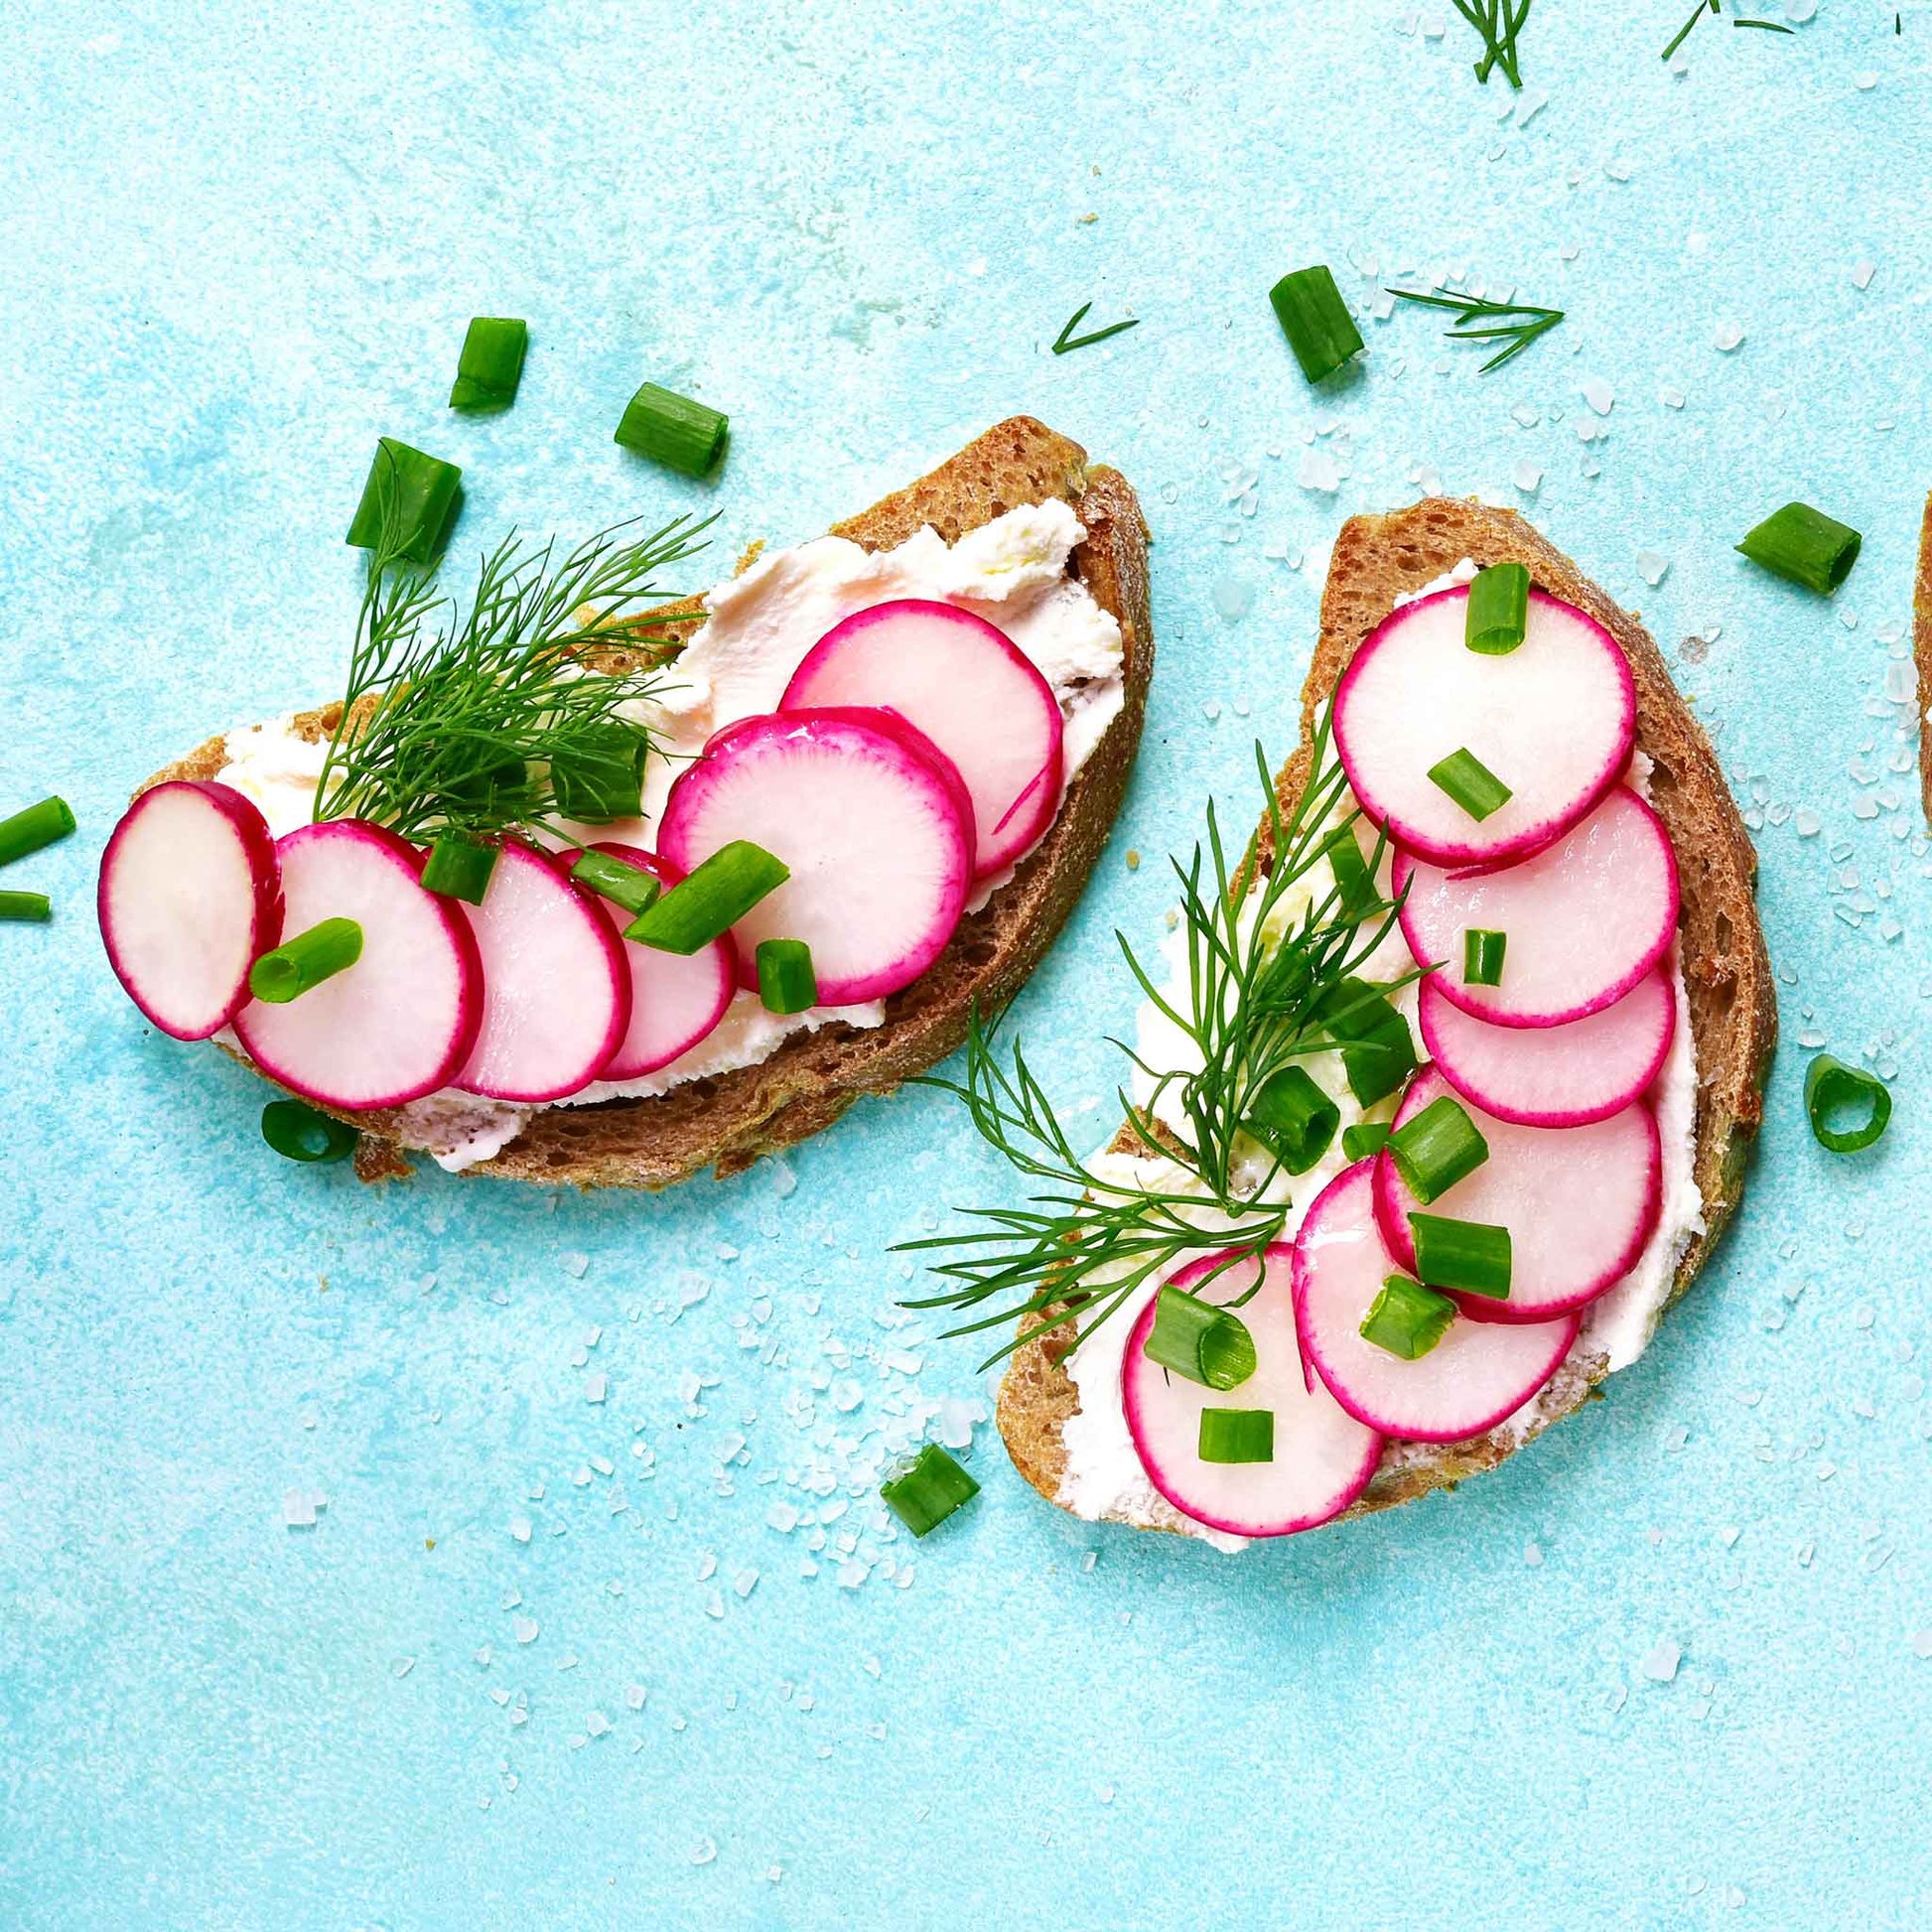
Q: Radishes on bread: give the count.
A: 12